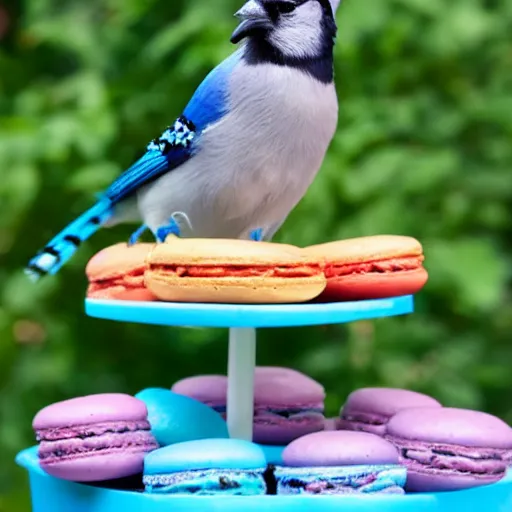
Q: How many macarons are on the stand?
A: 11